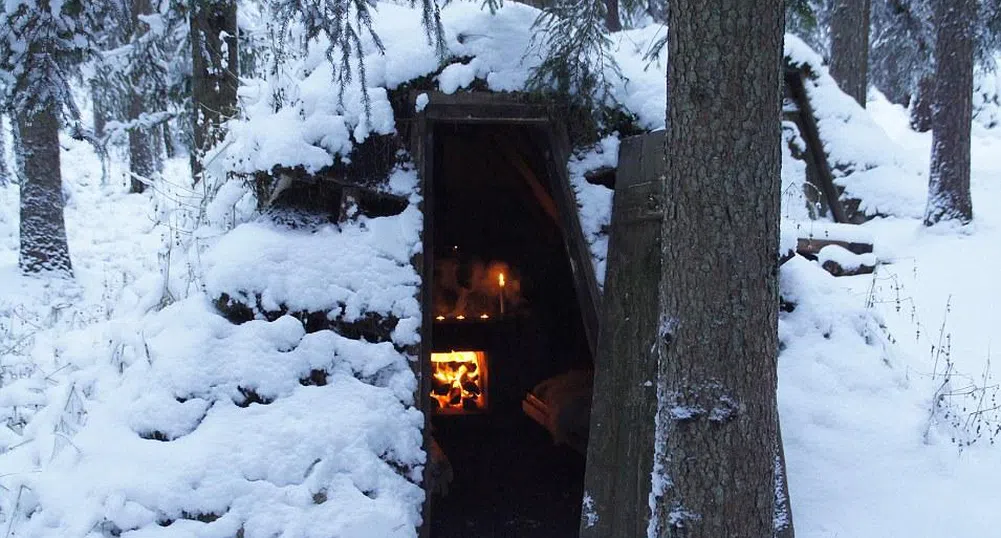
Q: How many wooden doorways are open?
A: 1